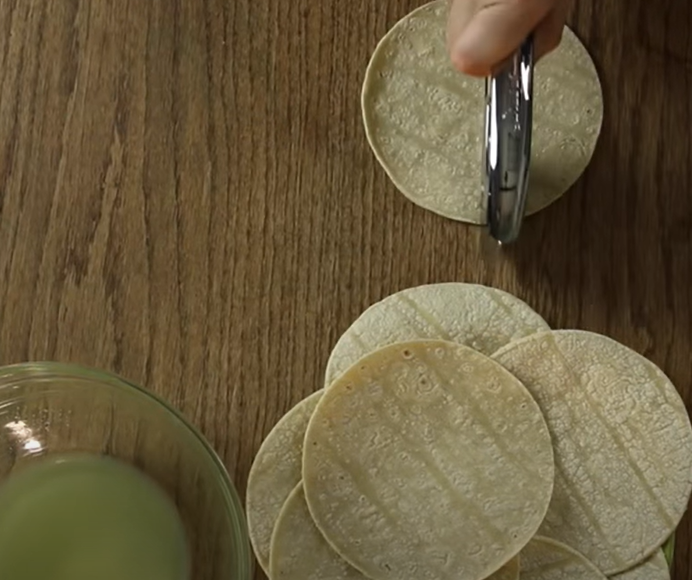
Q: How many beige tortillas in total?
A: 8